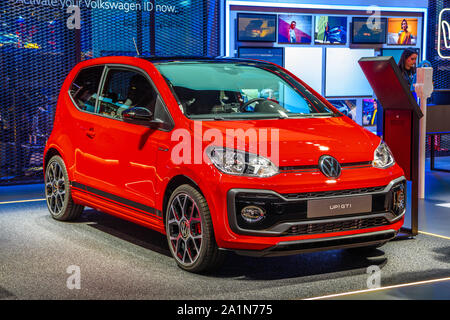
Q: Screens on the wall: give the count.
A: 11